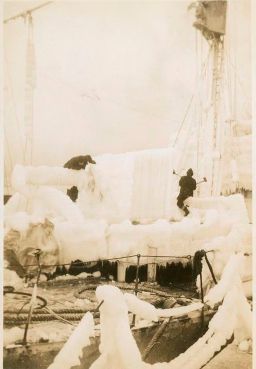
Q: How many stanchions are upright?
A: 3